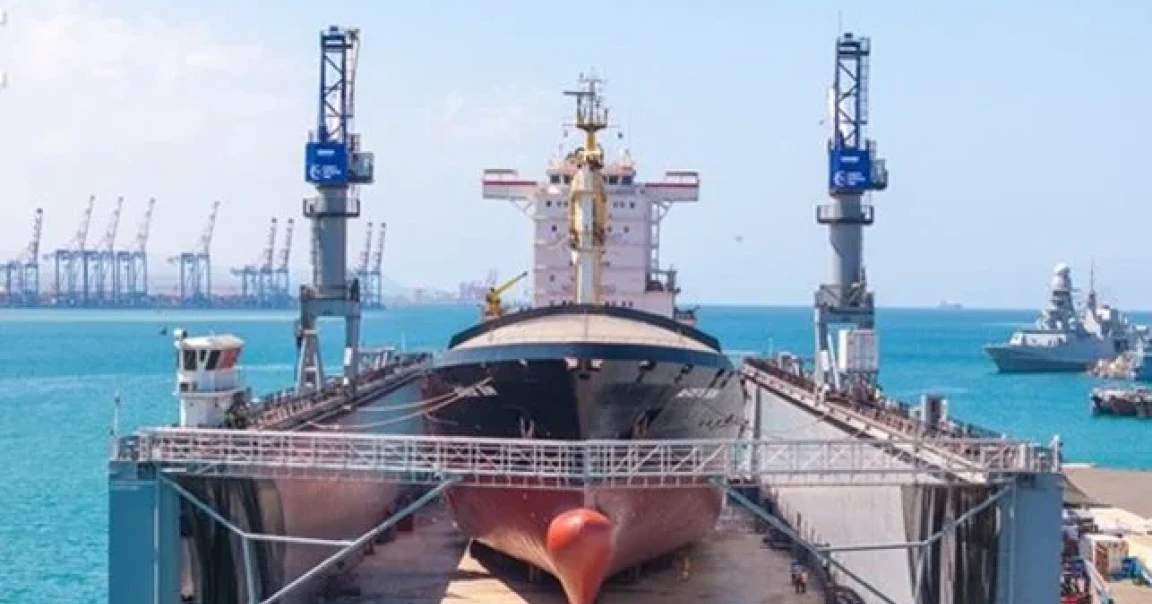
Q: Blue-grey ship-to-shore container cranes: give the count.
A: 9